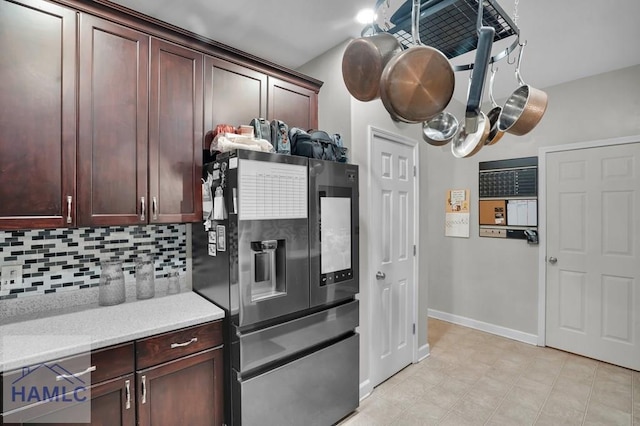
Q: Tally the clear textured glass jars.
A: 3